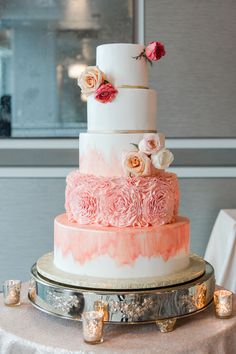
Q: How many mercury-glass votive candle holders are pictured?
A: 3